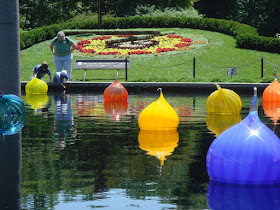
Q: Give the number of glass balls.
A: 7